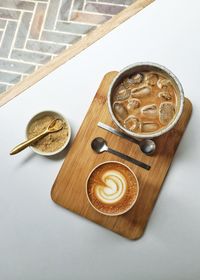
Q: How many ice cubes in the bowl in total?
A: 12